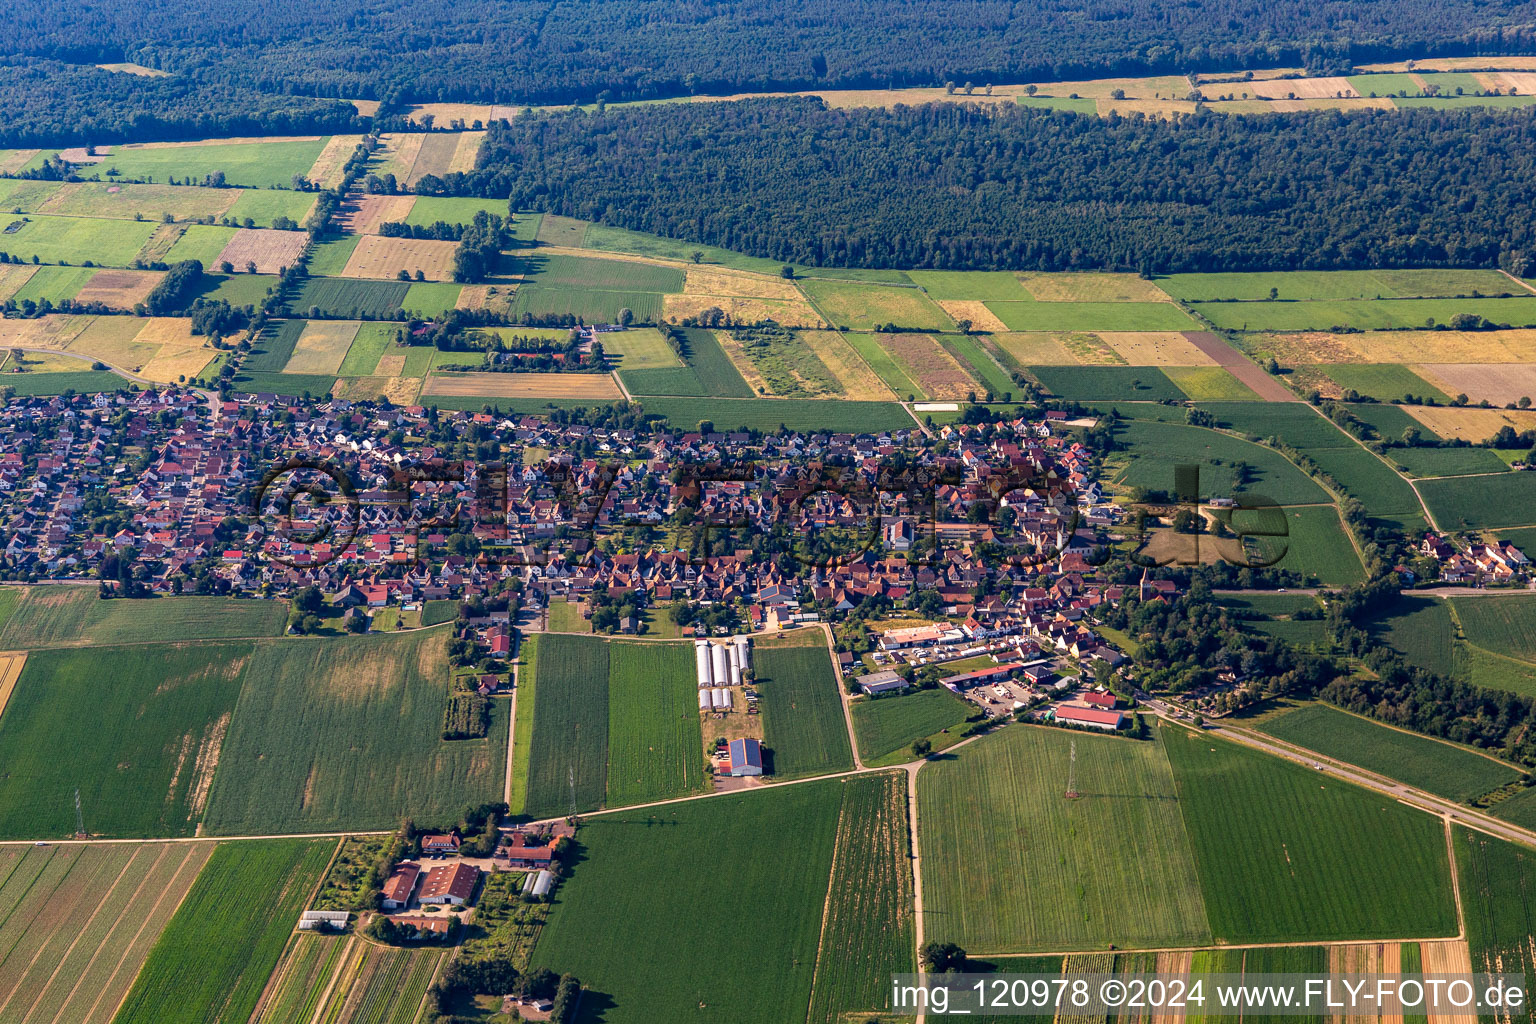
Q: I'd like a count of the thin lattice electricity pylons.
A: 3